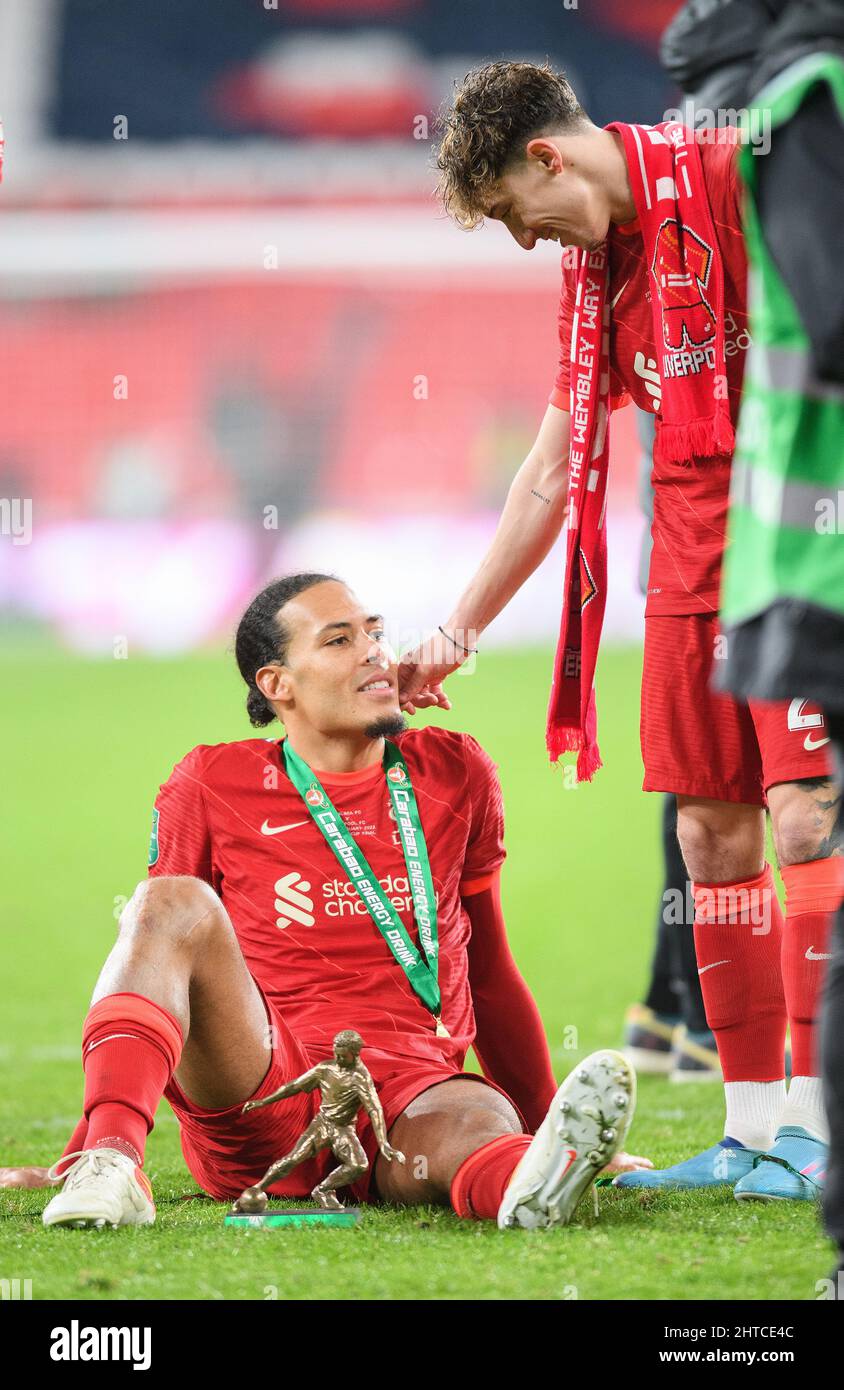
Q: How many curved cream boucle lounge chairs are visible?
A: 0